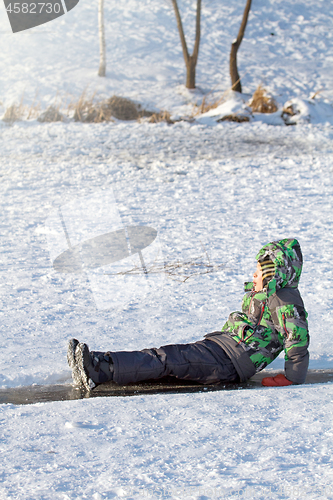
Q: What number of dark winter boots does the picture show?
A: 2